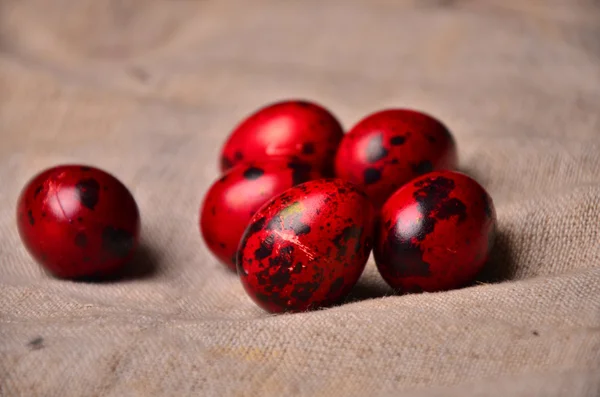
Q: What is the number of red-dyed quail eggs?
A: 6